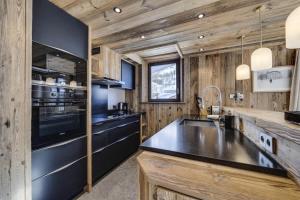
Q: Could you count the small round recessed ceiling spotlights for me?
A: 5